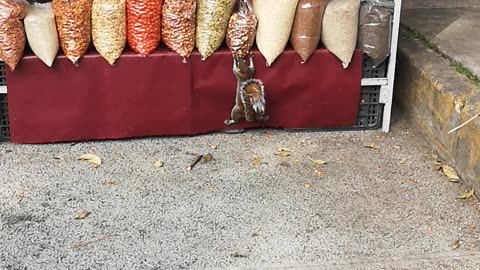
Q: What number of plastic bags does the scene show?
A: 12